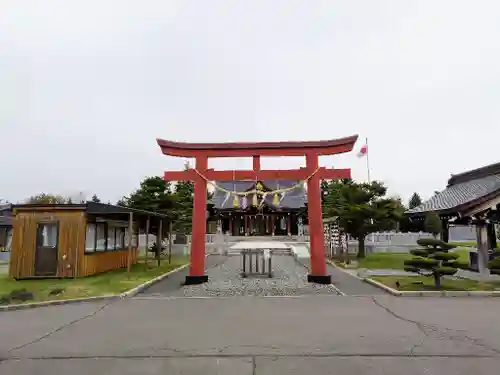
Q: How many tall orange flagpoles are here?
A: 0